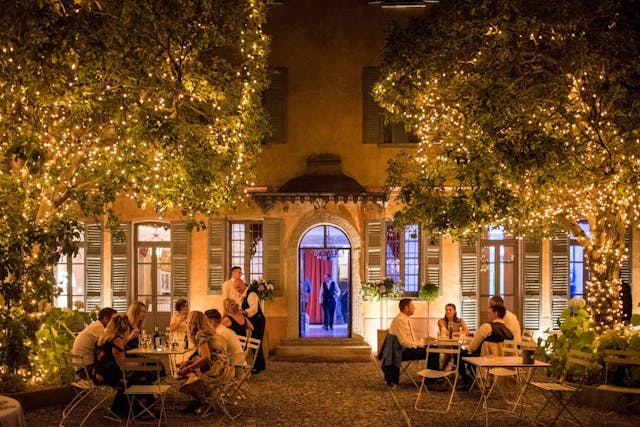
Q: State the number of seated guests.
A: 11